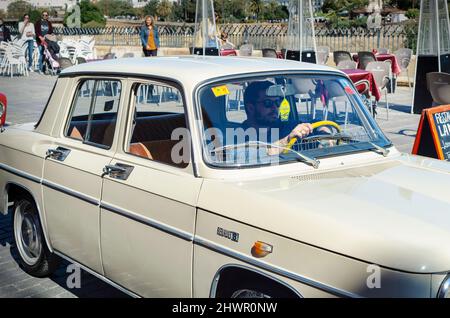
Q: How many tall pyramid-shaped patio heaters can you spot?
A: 3